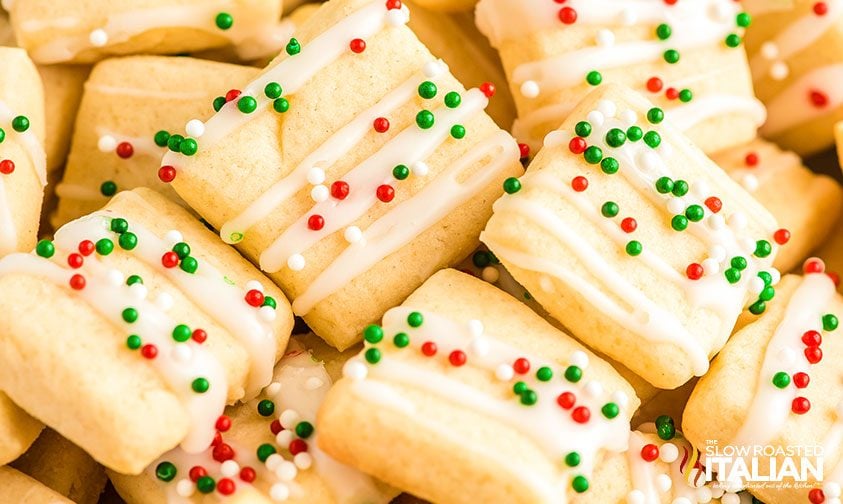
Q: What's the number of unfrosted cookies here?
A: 0